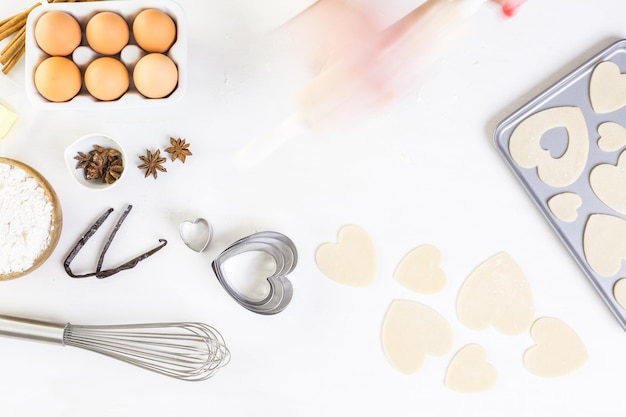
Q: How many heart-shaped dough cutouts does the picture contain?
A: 13